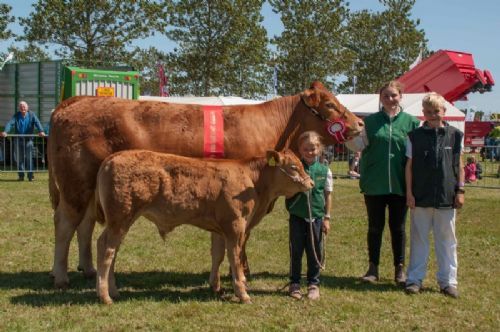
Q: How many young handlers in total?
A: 3